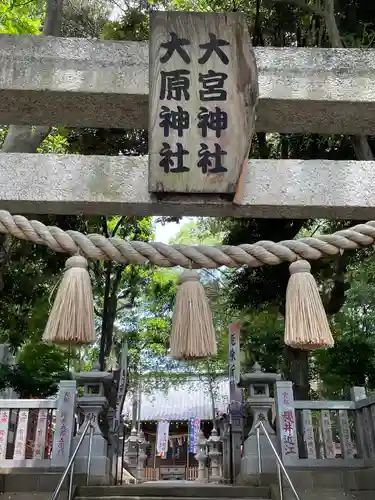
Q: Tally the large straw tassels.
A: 3